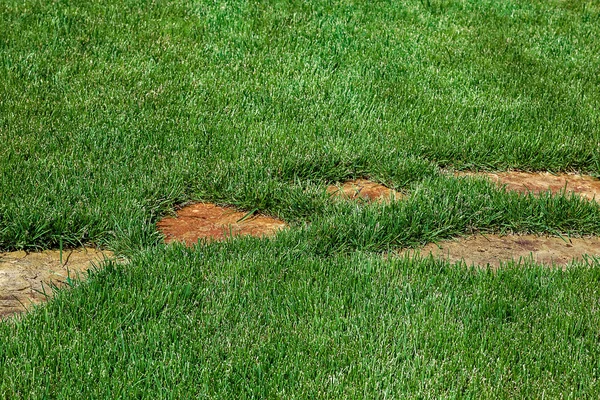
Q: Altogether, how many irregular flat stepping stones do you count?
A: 5